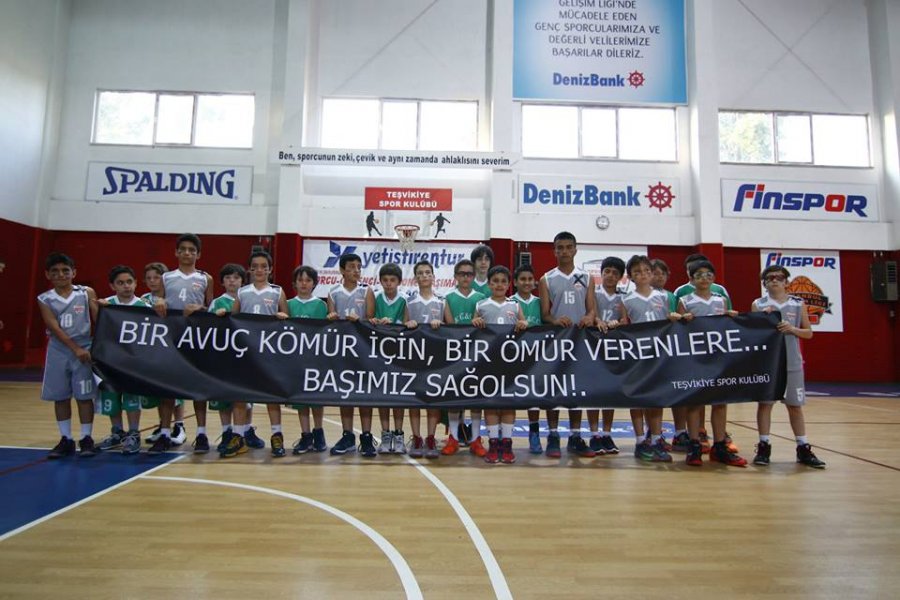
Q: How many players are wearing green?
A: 10